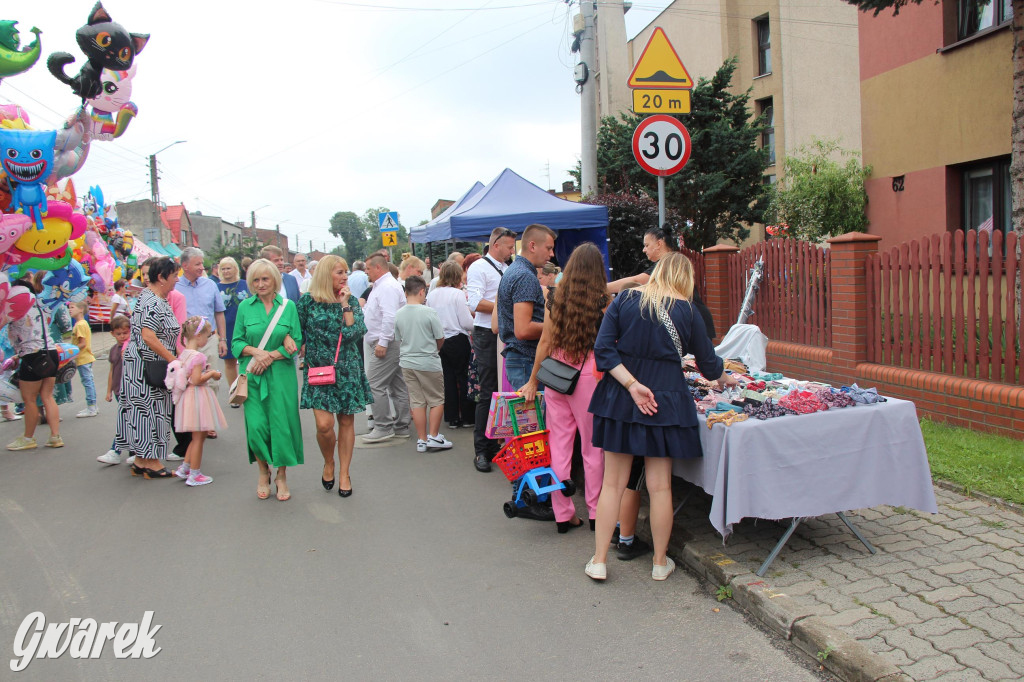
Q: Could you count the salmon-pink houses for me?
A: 1